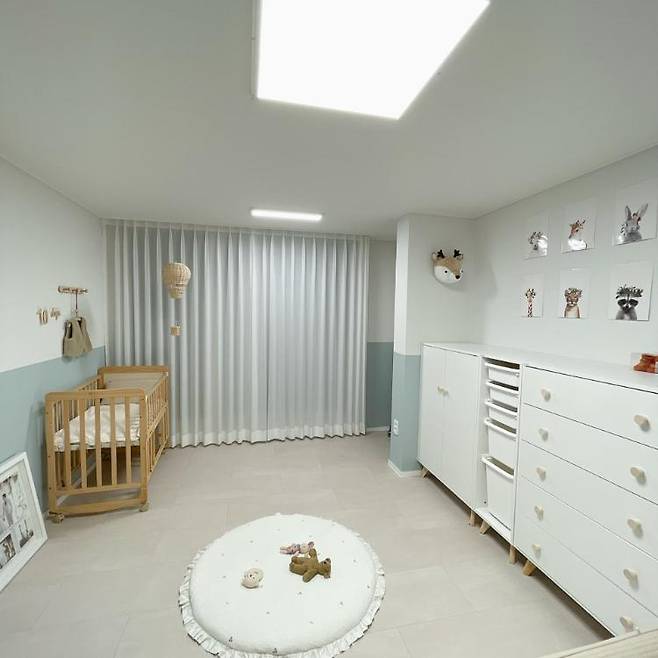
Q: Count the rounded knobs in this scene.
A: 12